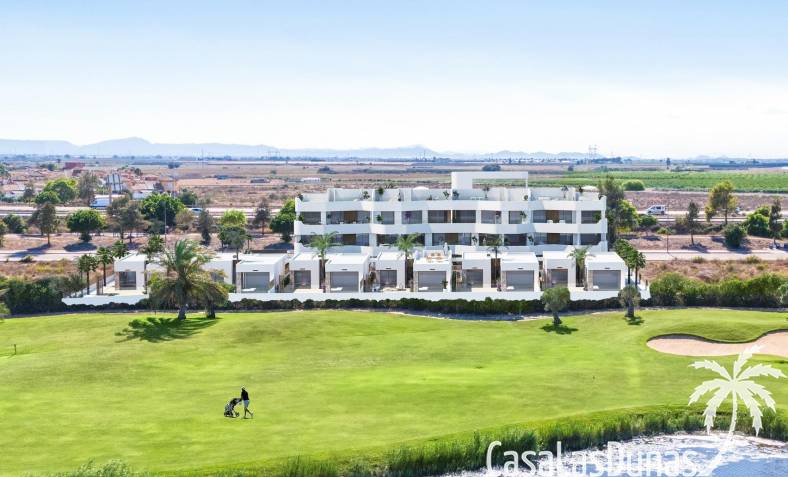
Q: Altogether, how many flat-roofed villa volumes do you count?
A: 12